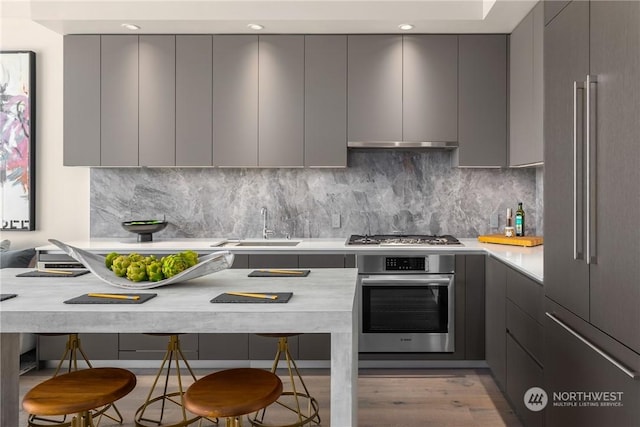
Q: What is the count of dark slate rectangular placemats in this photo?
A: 5